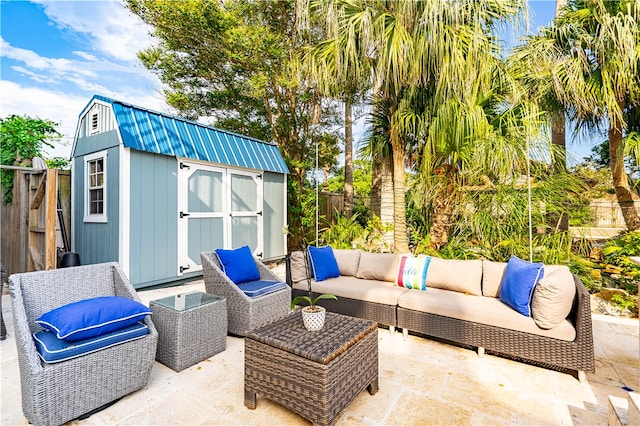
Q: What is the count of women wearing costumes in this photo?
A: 0